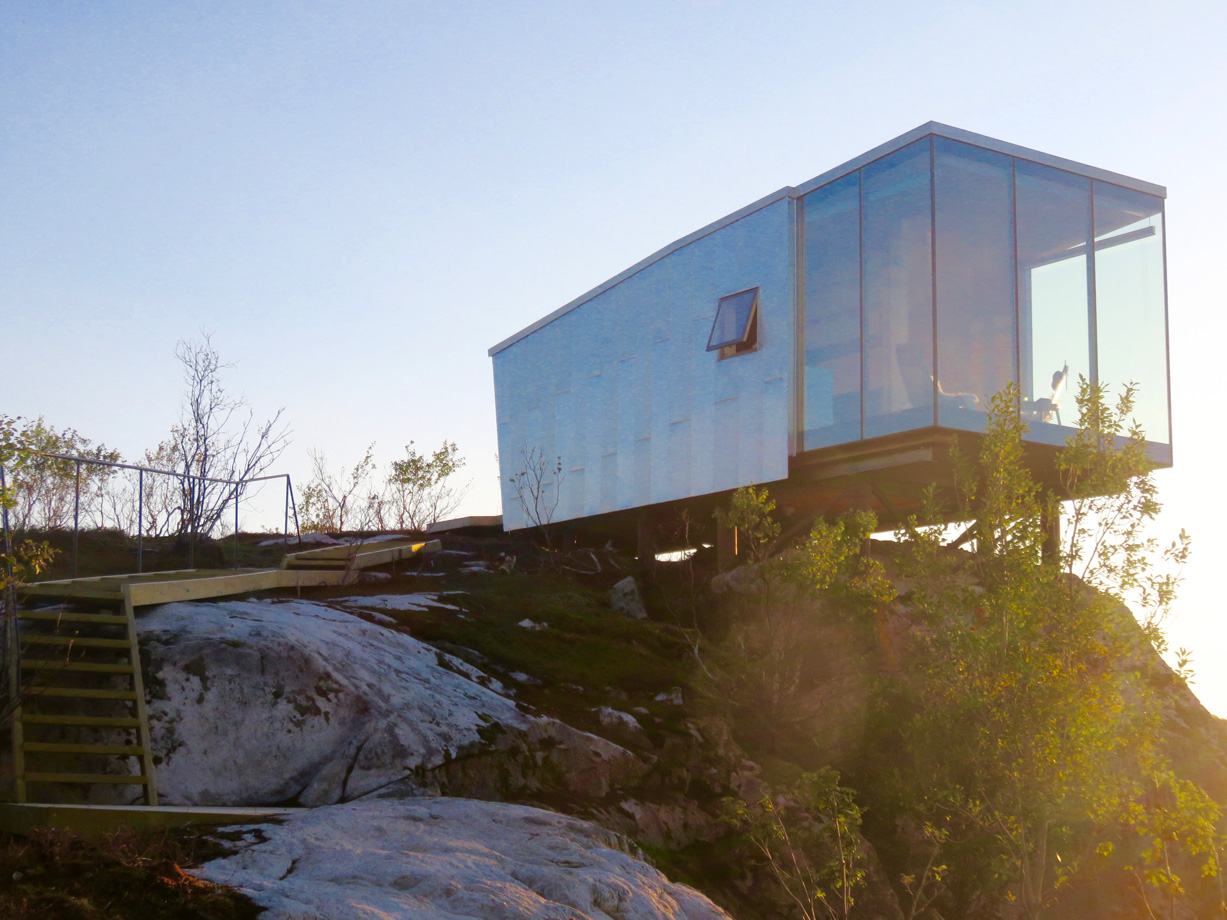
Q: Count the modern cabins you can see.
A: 1